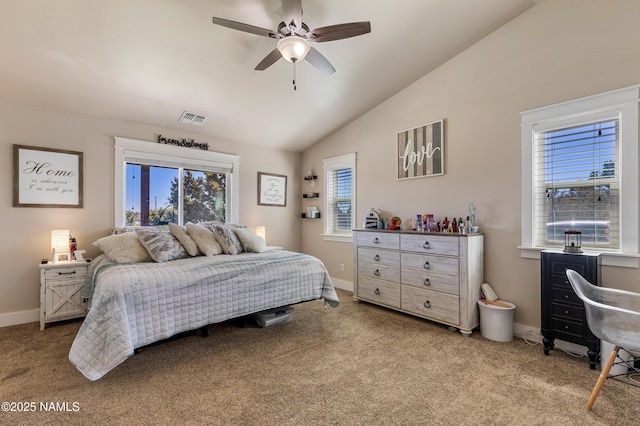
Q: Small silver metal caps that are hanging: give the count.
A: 2